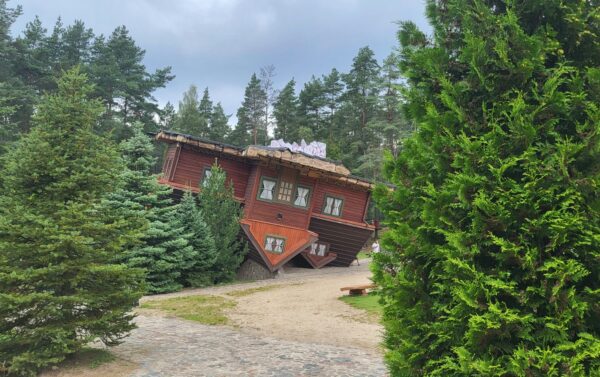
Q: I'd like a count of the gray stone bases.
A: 1